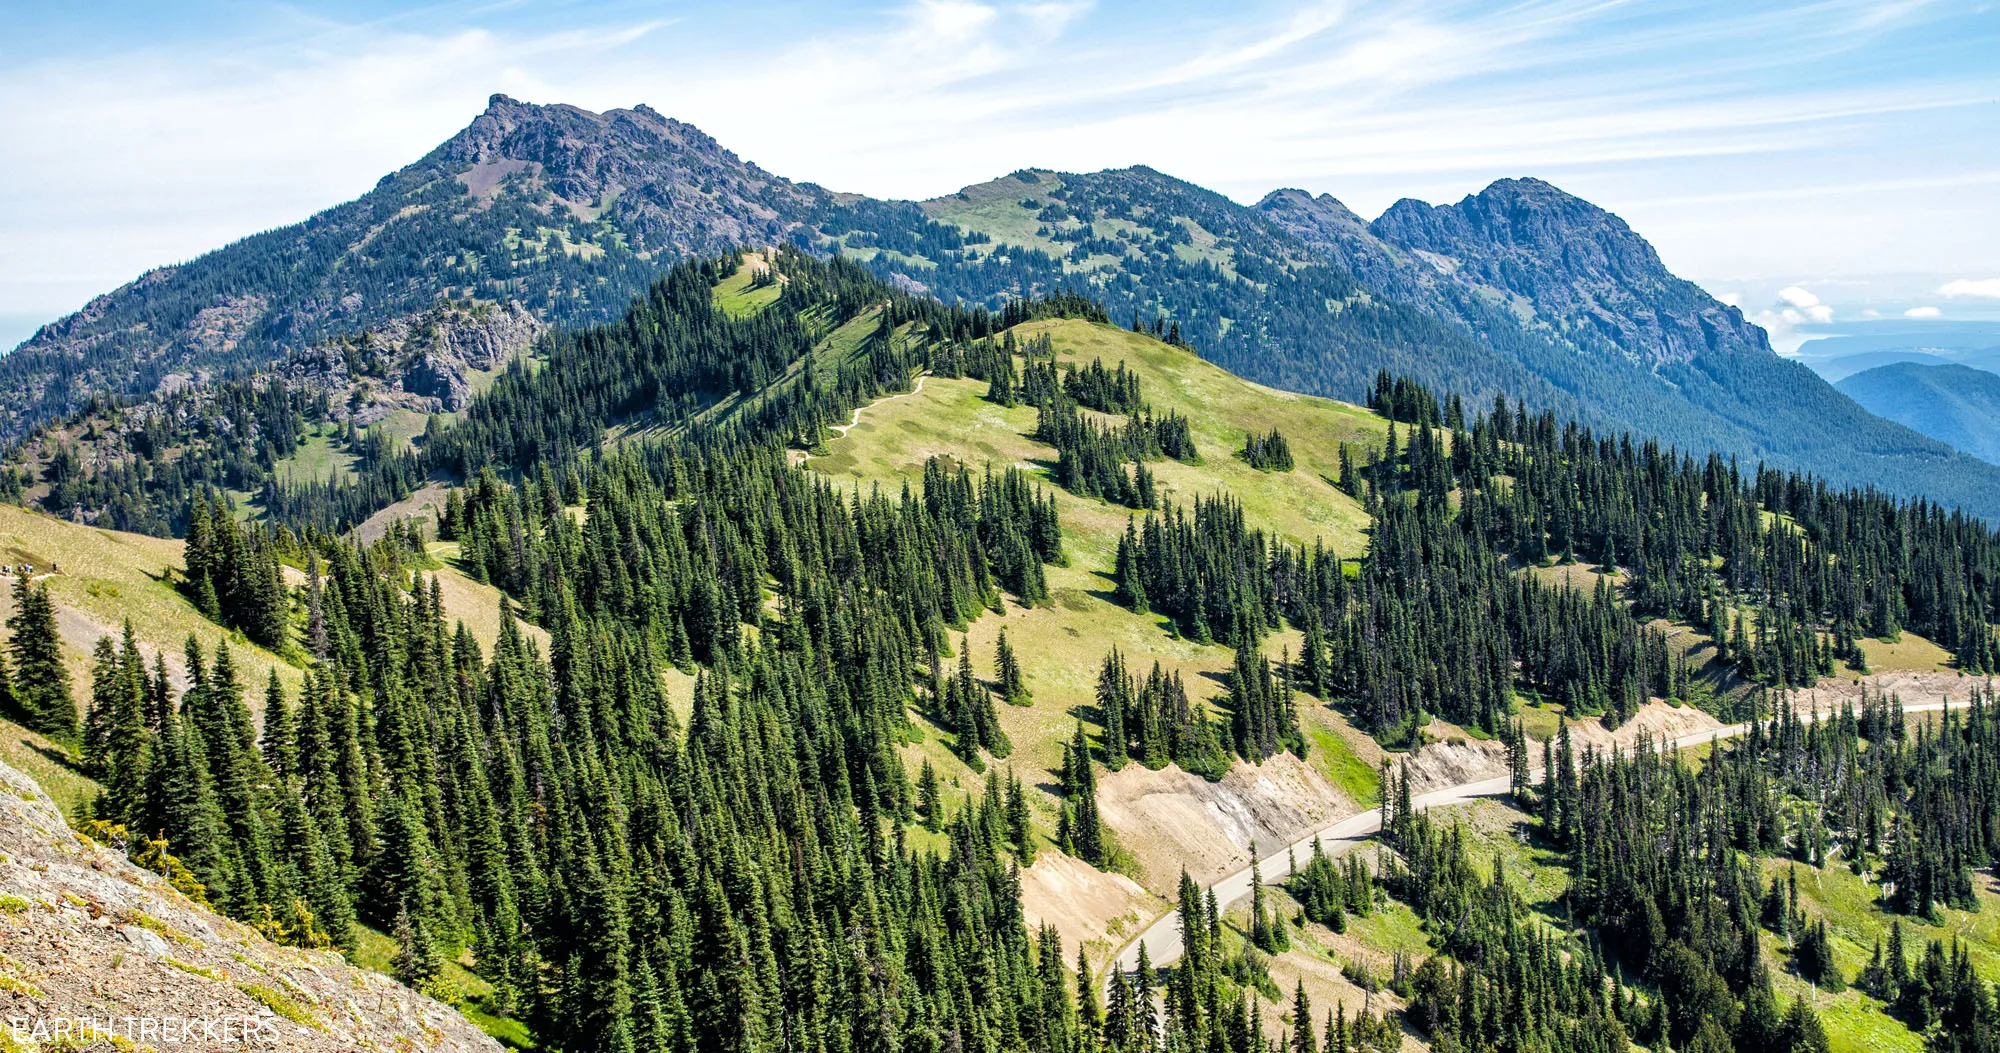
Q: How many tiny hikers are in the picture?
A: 6